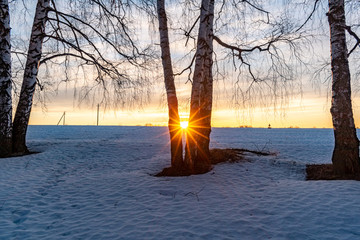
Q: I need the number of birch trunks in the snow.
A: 5